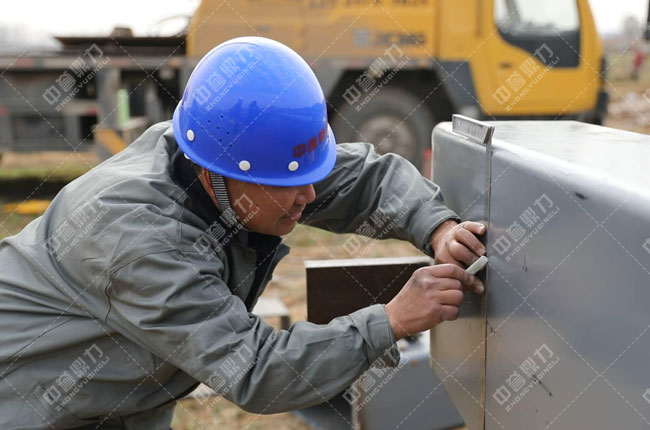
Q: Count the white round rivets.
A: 3